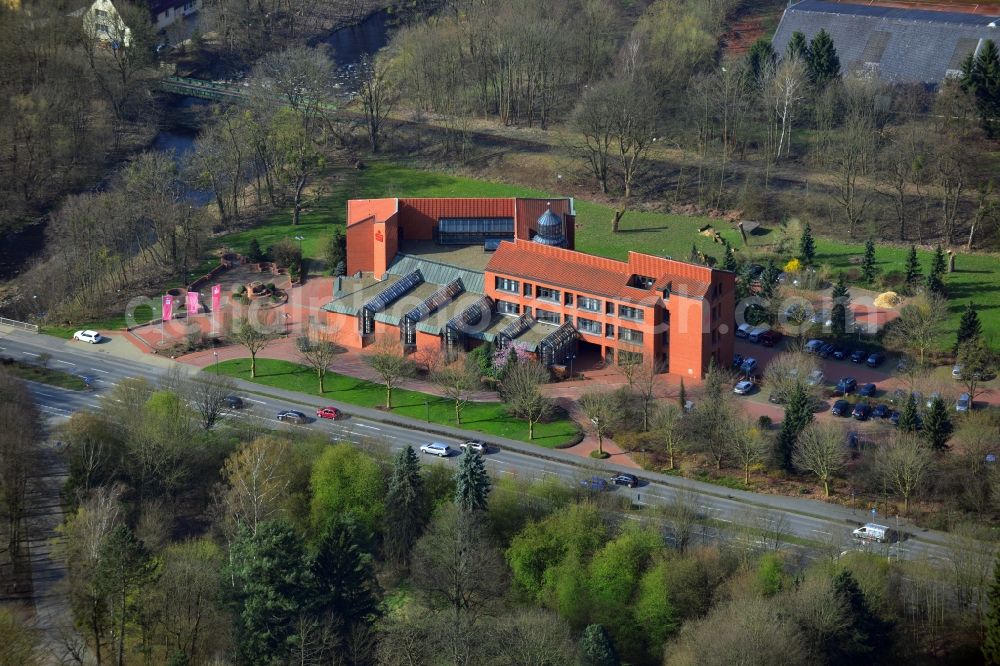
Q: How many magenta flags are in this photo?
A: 3